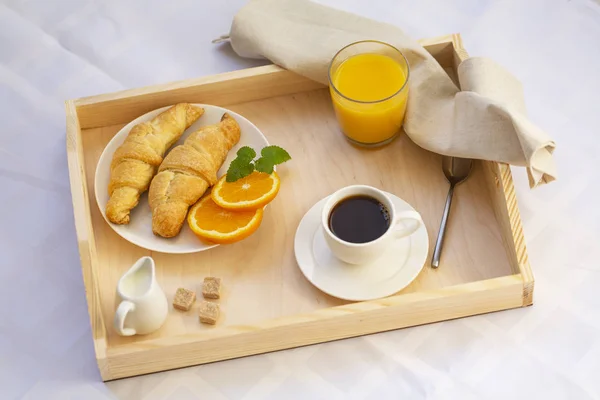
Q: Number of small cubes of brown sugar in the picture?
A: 3